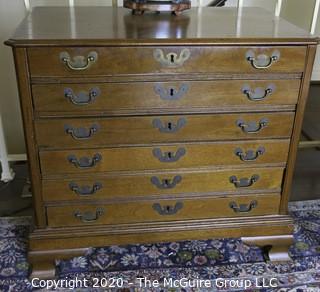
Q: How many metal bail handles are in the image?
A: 12